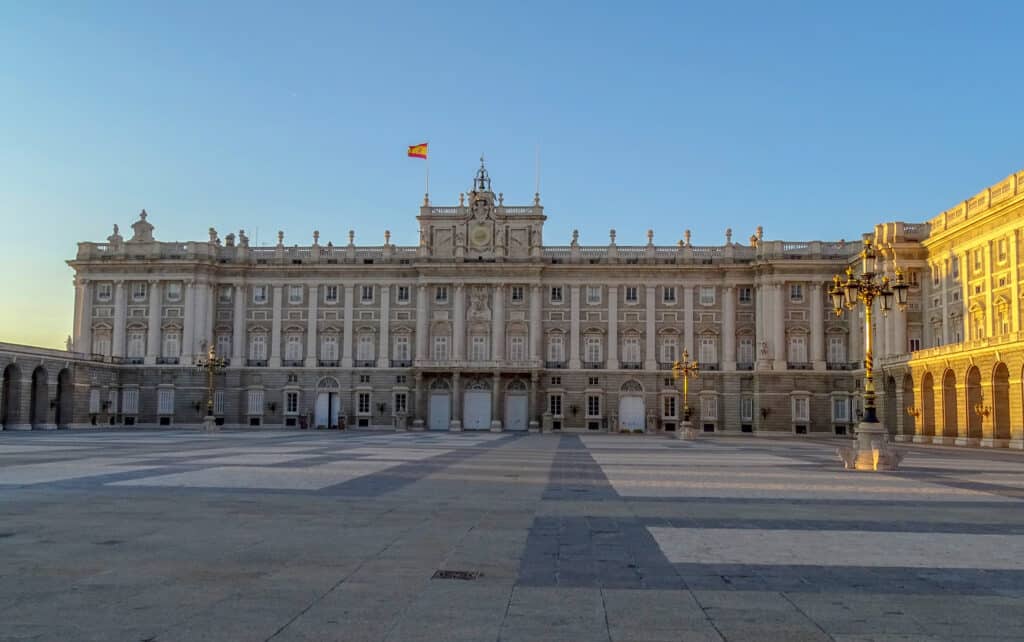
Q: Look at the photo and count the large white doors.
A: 5